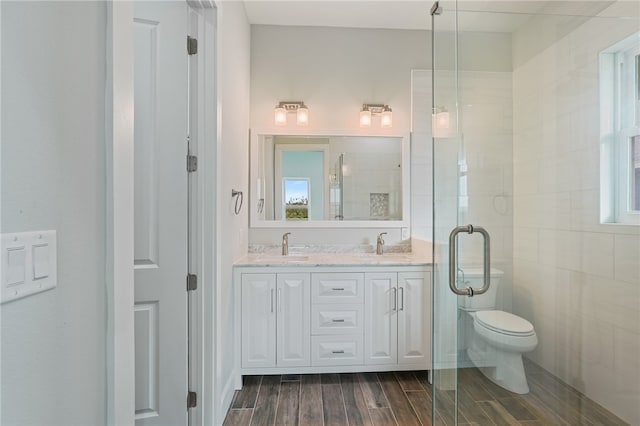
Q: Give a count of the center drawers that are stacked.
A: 3